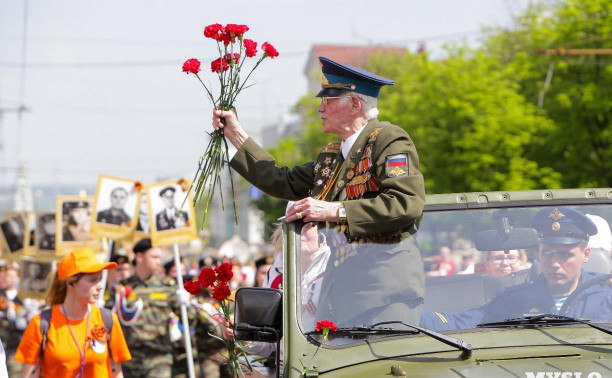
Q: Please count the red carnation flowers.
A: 14